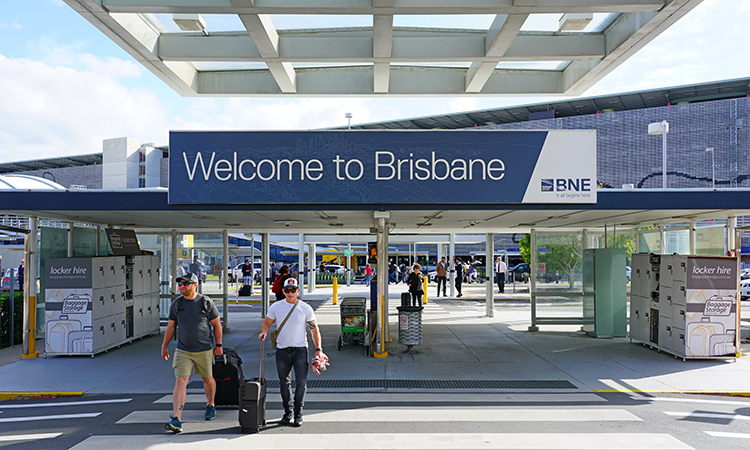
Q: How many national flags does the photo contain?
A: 0